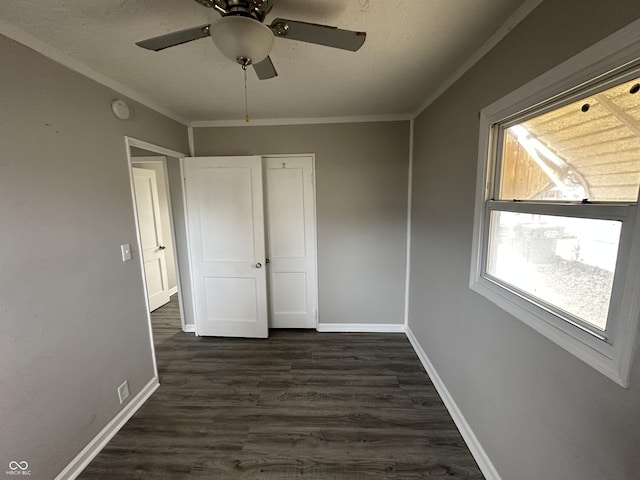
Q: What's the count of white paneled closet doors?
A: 2